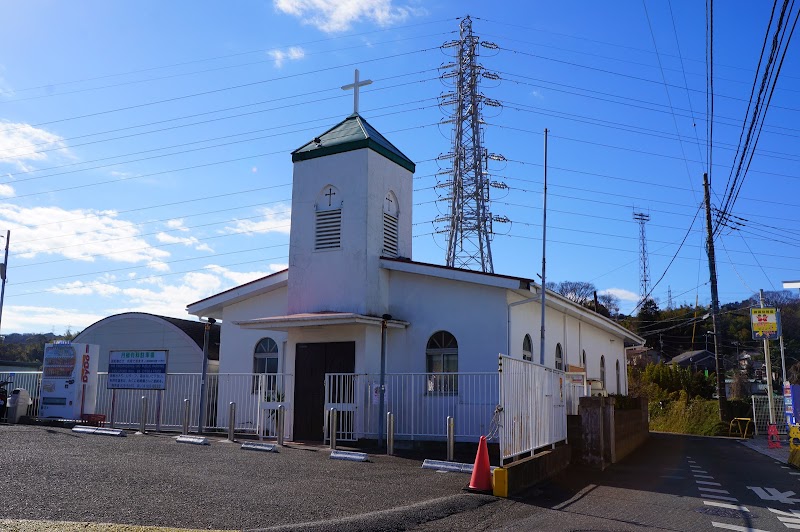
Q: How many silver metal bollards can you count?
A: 7